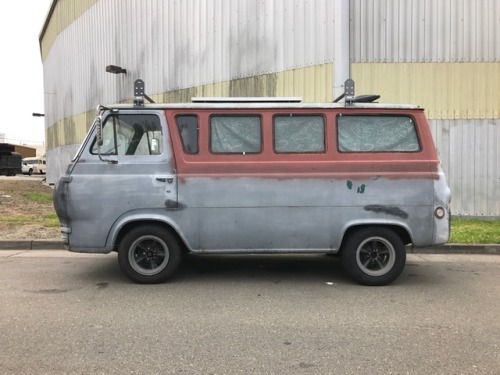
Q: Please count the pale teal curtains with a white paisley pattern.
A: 3